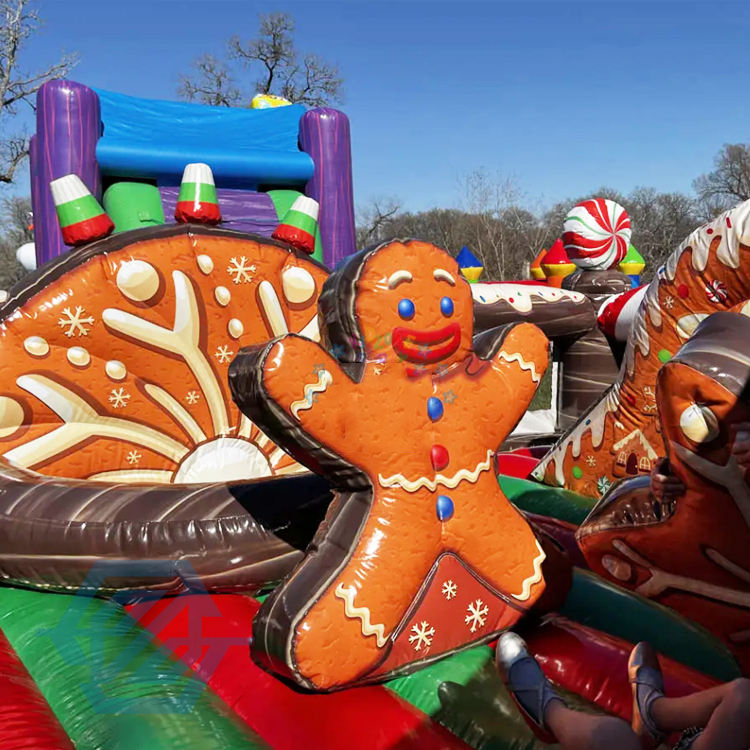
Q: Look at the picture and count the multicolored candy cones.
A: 3